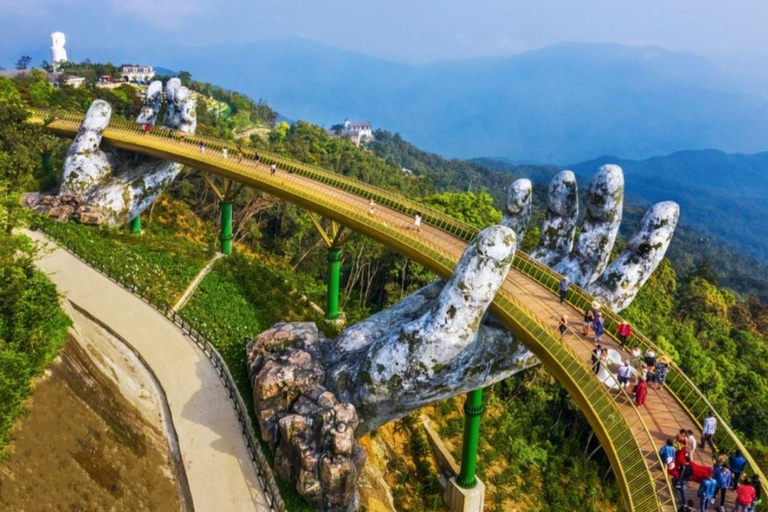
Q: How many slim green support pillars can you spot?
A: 4